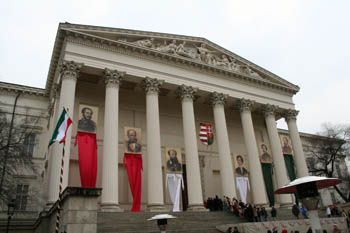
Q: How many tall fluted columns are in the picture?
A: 8